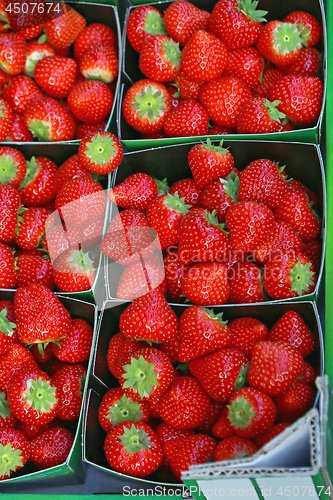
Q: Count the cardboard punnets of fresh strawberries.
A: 6